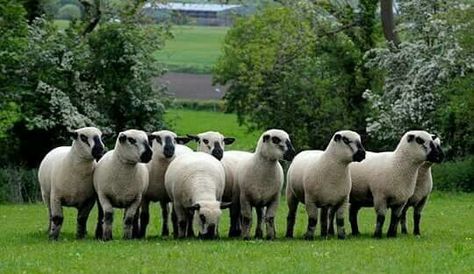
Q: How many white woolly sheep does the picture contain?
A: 9